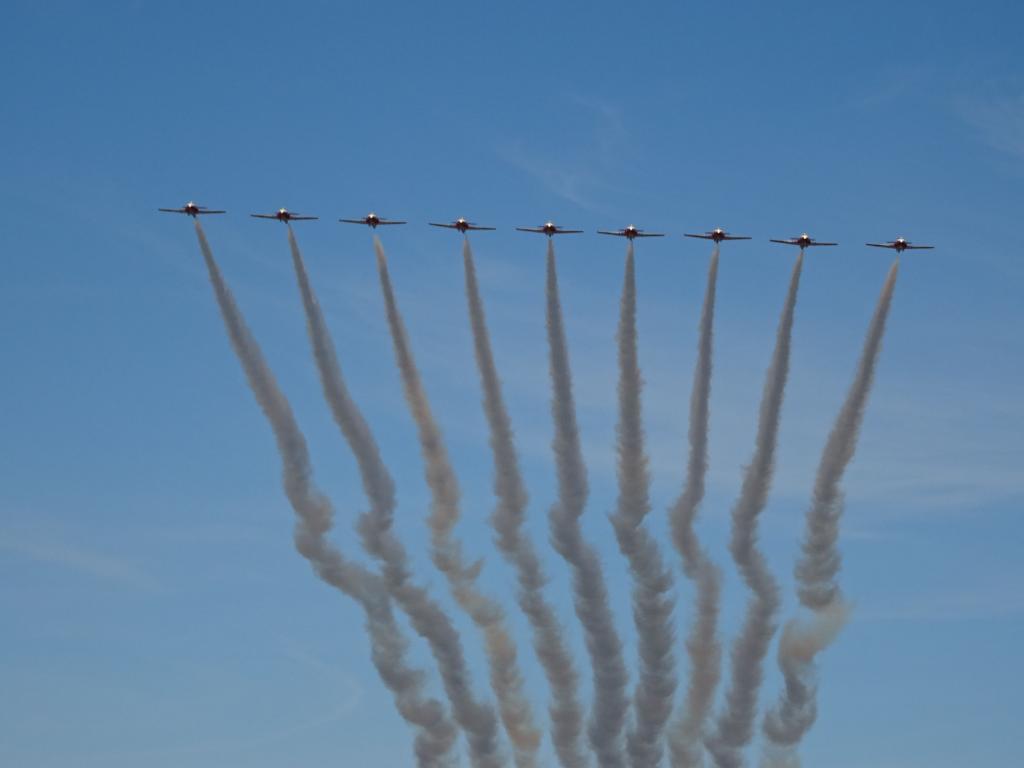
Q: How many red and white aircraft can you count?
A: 9